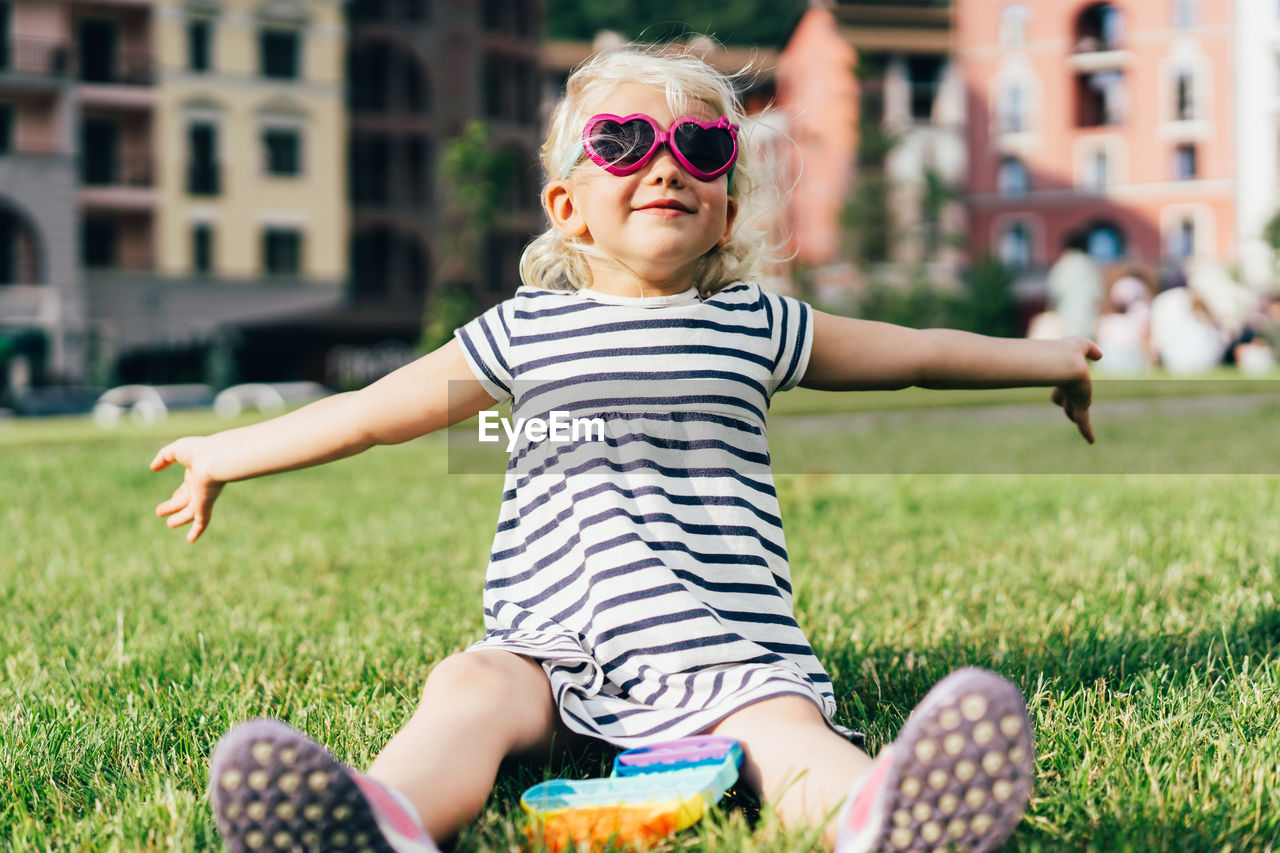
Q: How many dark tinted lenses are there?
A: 2